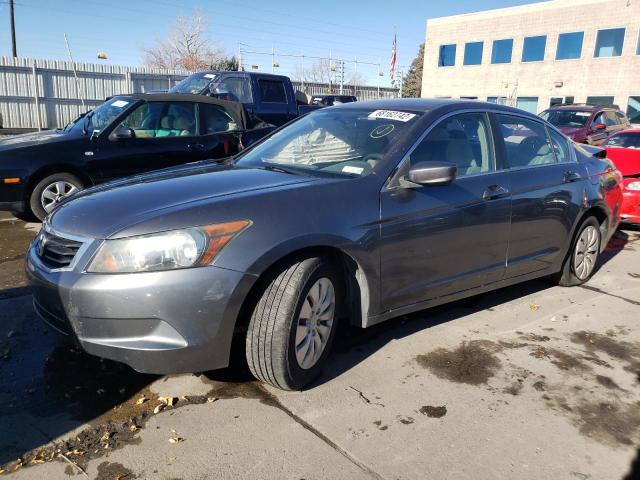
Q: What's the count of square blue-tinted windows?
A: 6